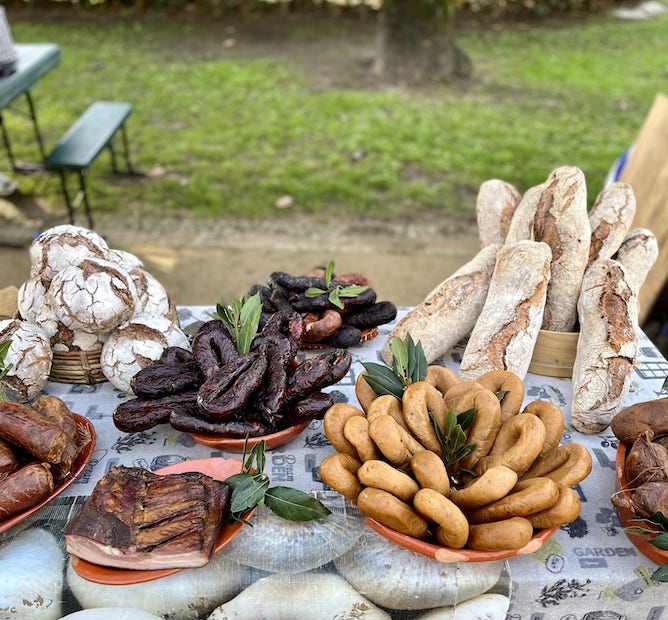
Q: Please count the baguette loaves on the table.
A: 8